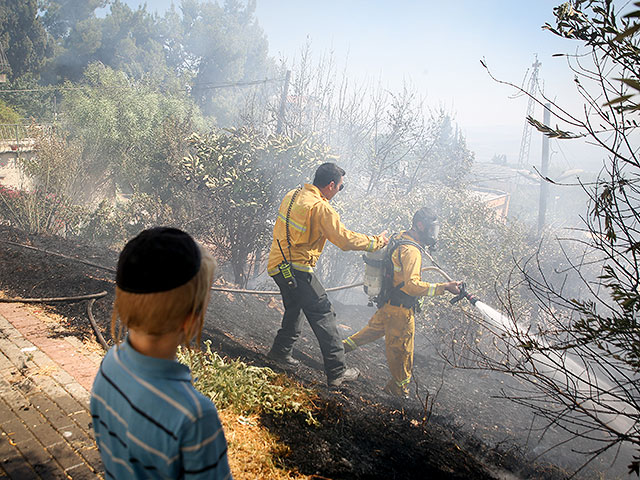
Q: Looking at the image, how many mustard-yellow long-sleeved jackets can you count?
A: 2